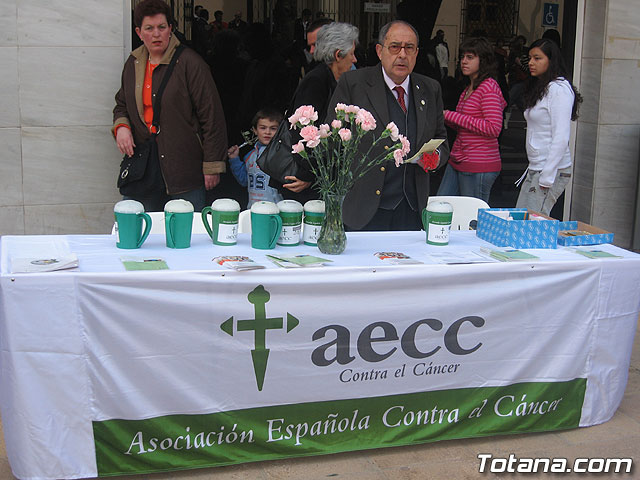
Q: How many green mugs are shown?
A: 7